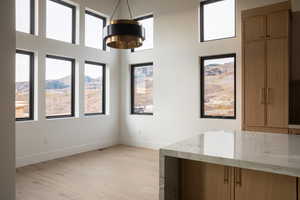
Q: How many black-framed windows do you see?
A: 10